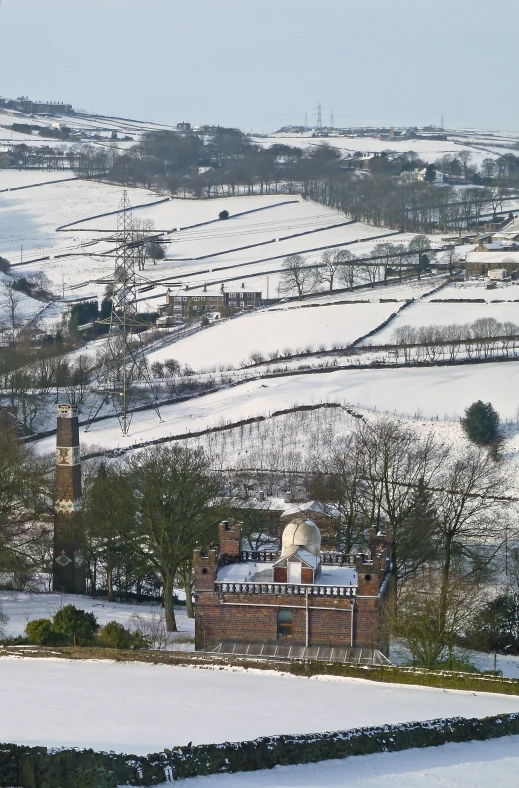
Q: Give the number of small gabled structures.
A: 1